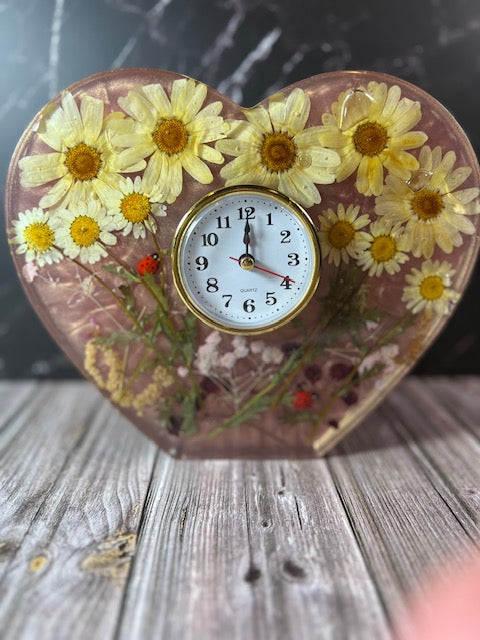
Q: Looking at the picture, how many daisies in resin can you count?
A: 11